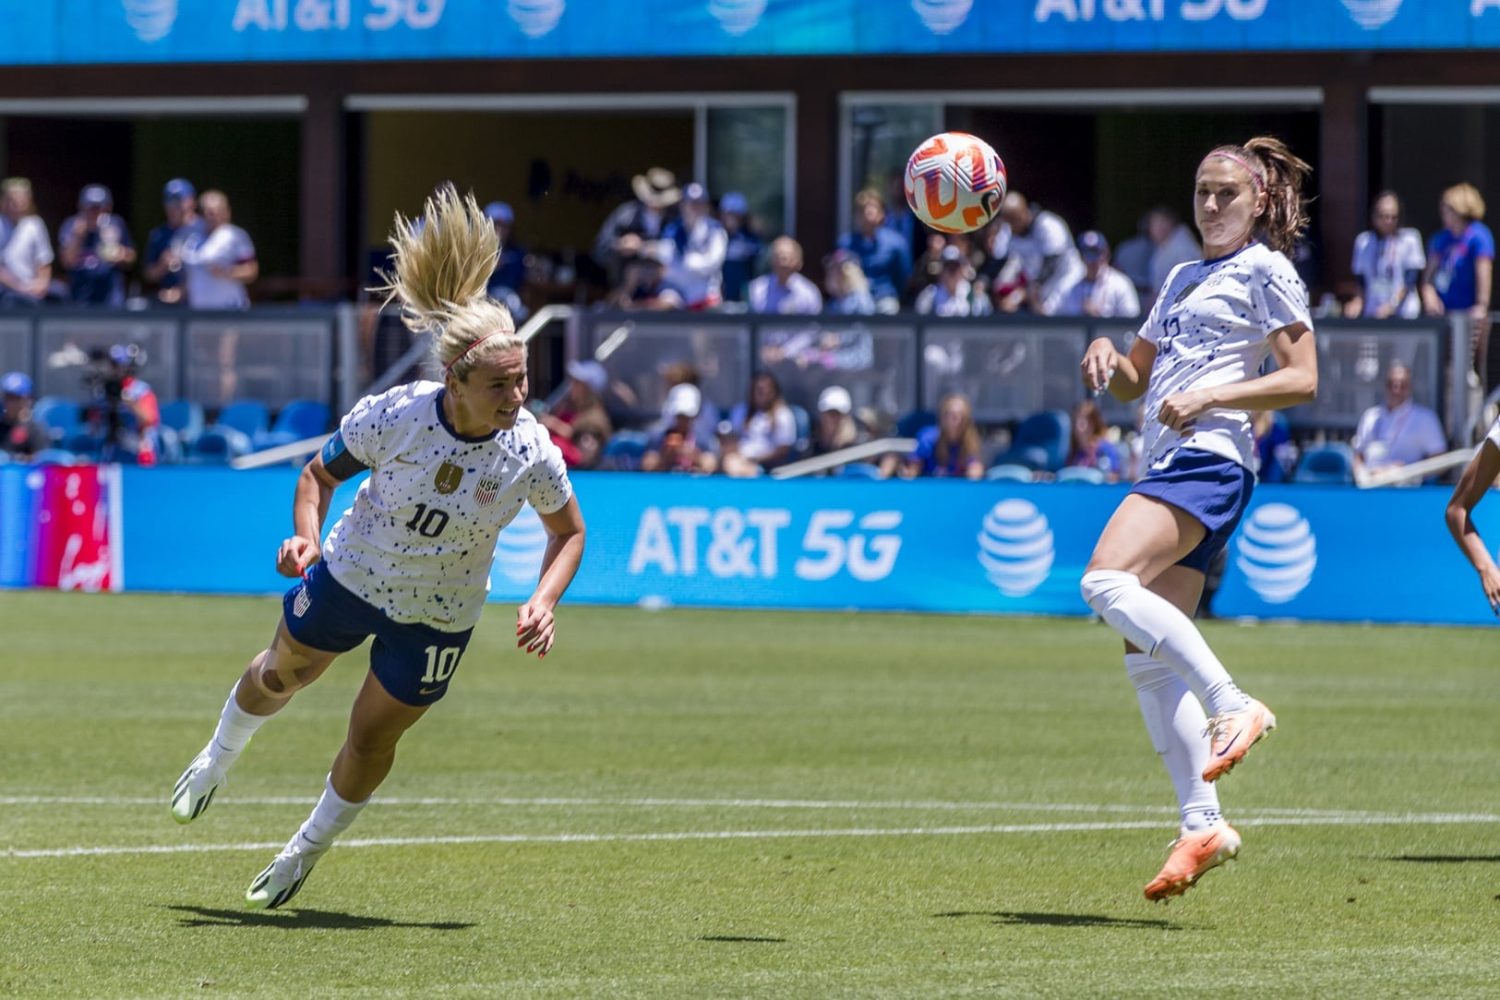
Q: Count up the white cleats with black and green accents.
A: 2